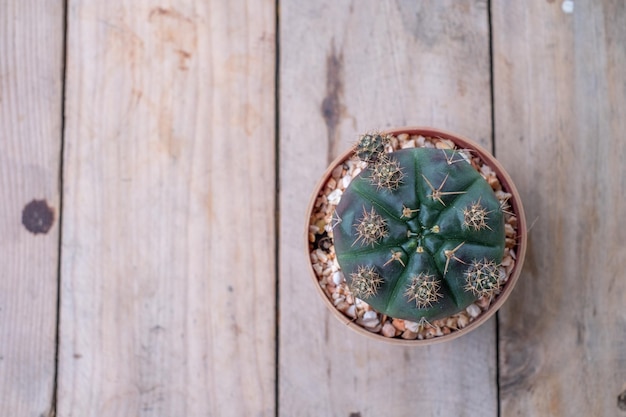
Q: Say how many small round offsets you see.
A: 7